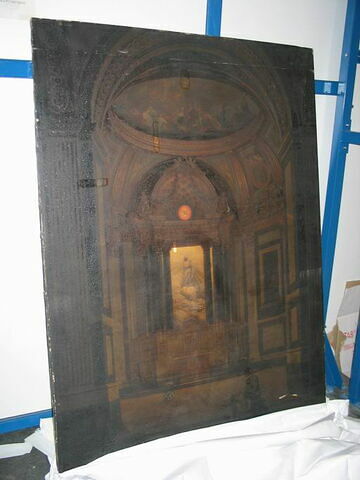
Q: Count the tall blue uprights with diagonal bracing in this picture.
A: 1